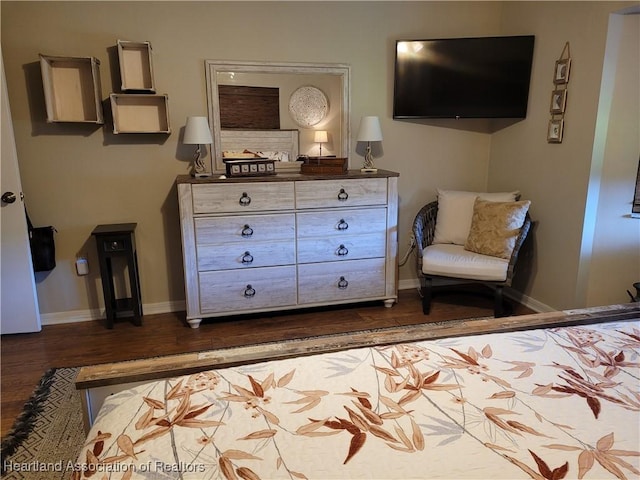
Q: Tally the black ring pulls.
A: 8